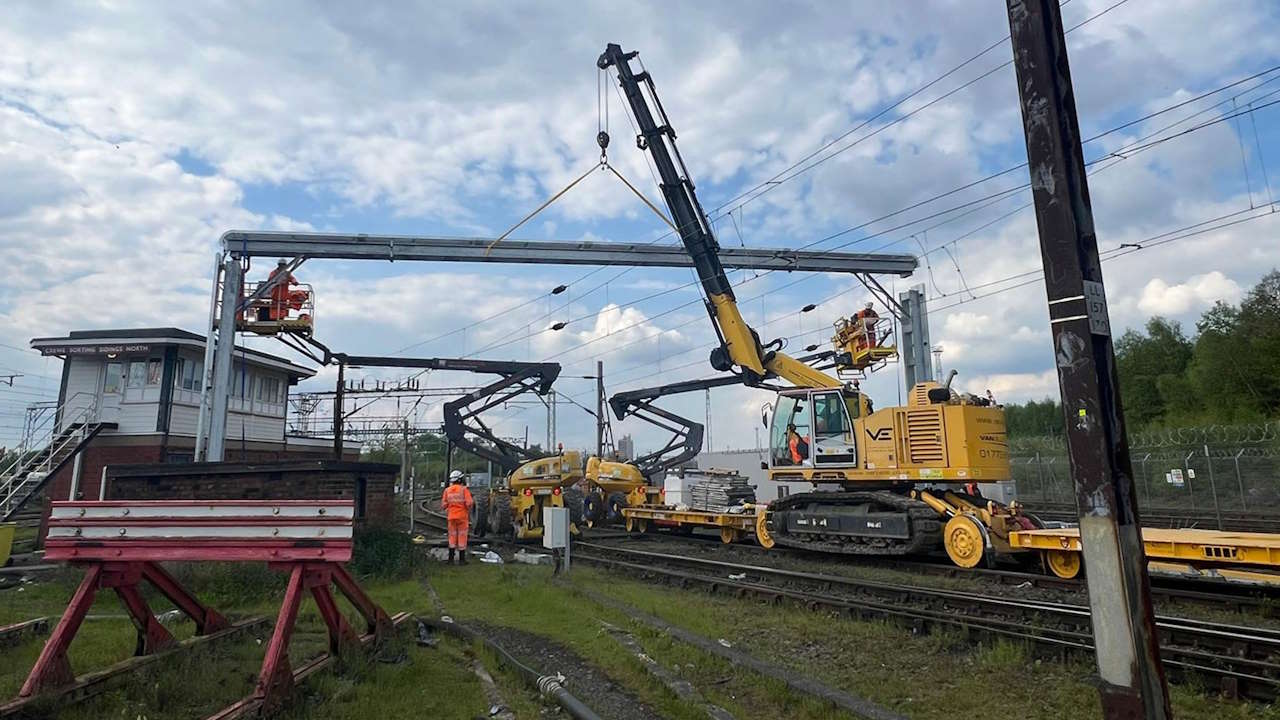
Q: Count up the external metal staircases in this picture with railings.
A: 1